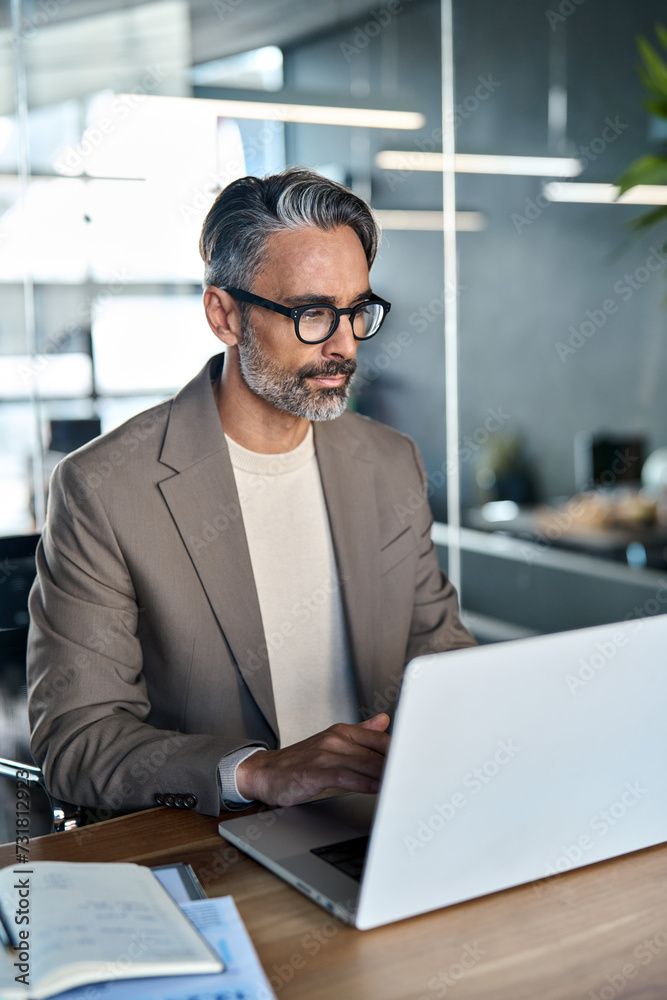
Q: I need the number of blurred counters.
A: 1